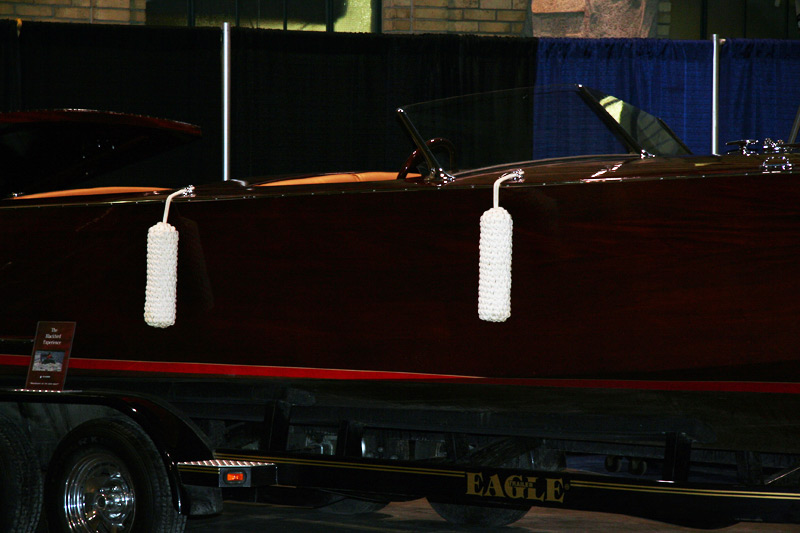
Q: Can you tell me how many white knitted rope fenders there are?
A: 2